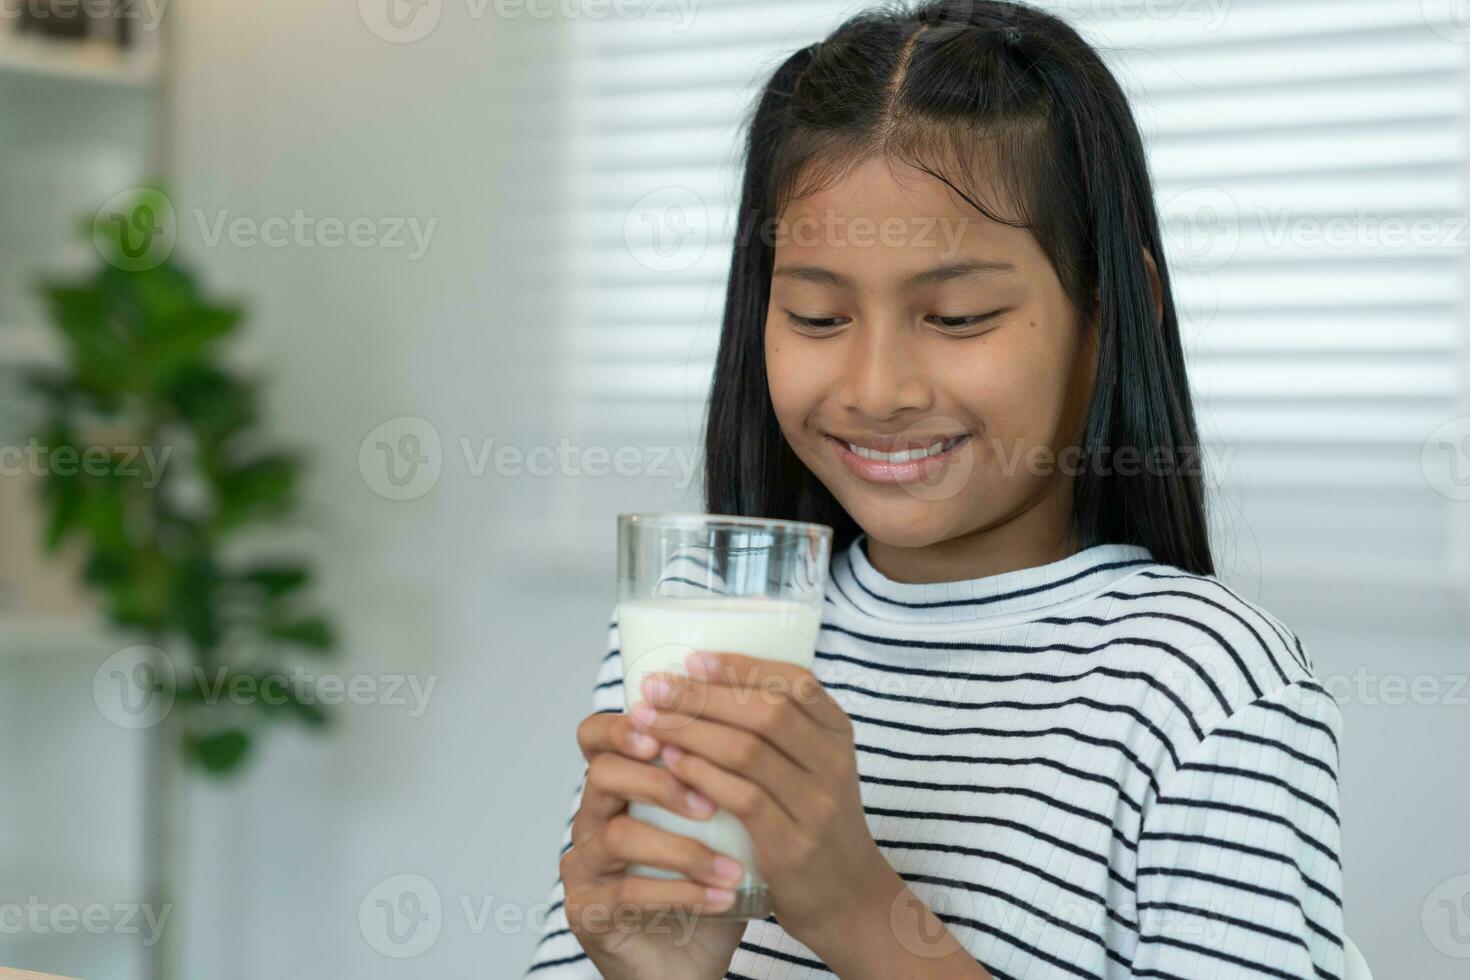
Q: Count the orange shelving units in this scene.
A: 0